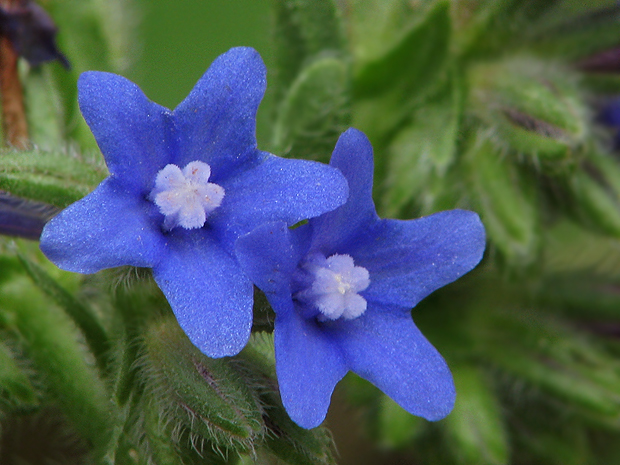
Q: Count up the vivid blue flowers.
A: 2